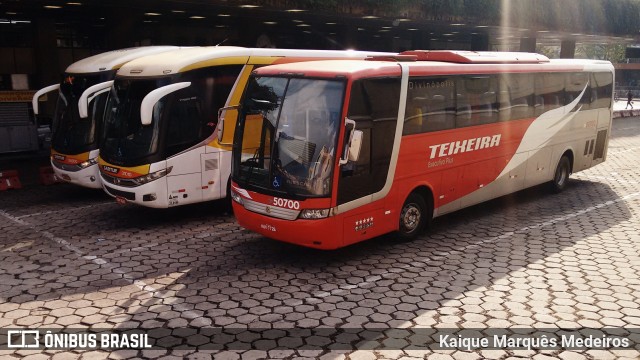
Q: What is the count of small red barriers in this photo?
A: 2